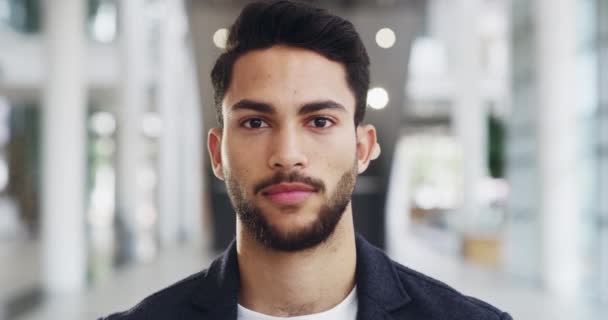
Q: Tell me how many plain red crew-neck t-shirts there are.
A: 0